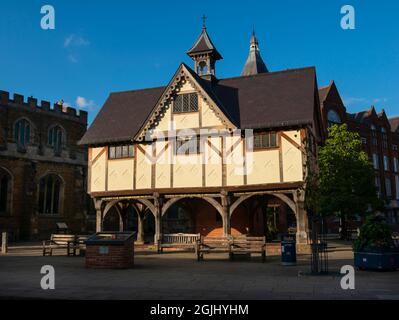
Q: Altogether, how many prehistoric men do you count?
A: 0